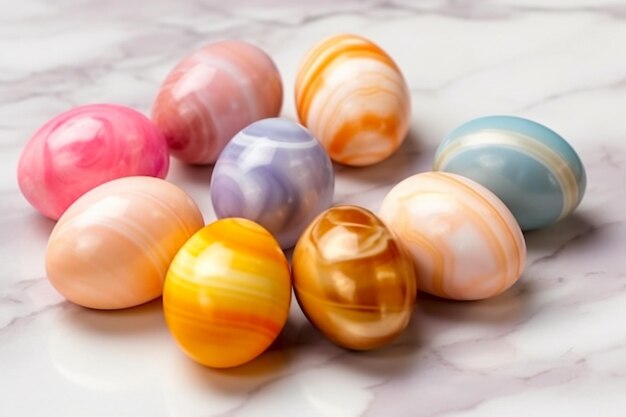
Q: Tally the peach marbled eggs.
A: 2